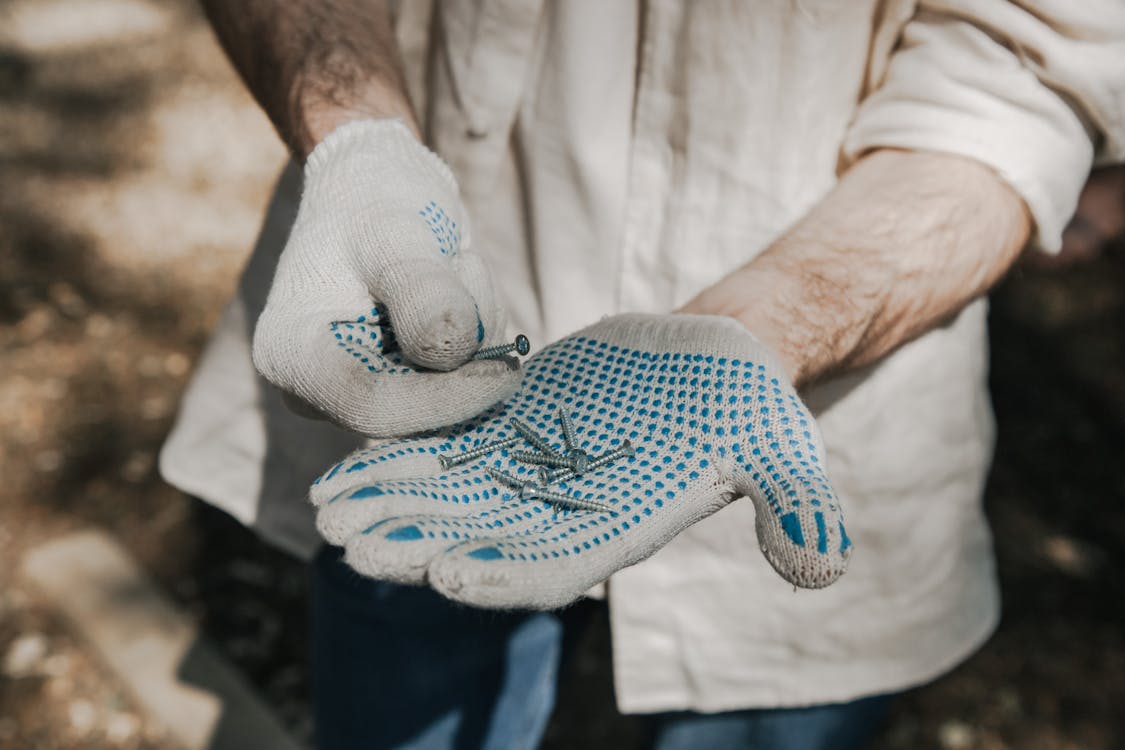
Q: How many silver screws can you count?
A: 9